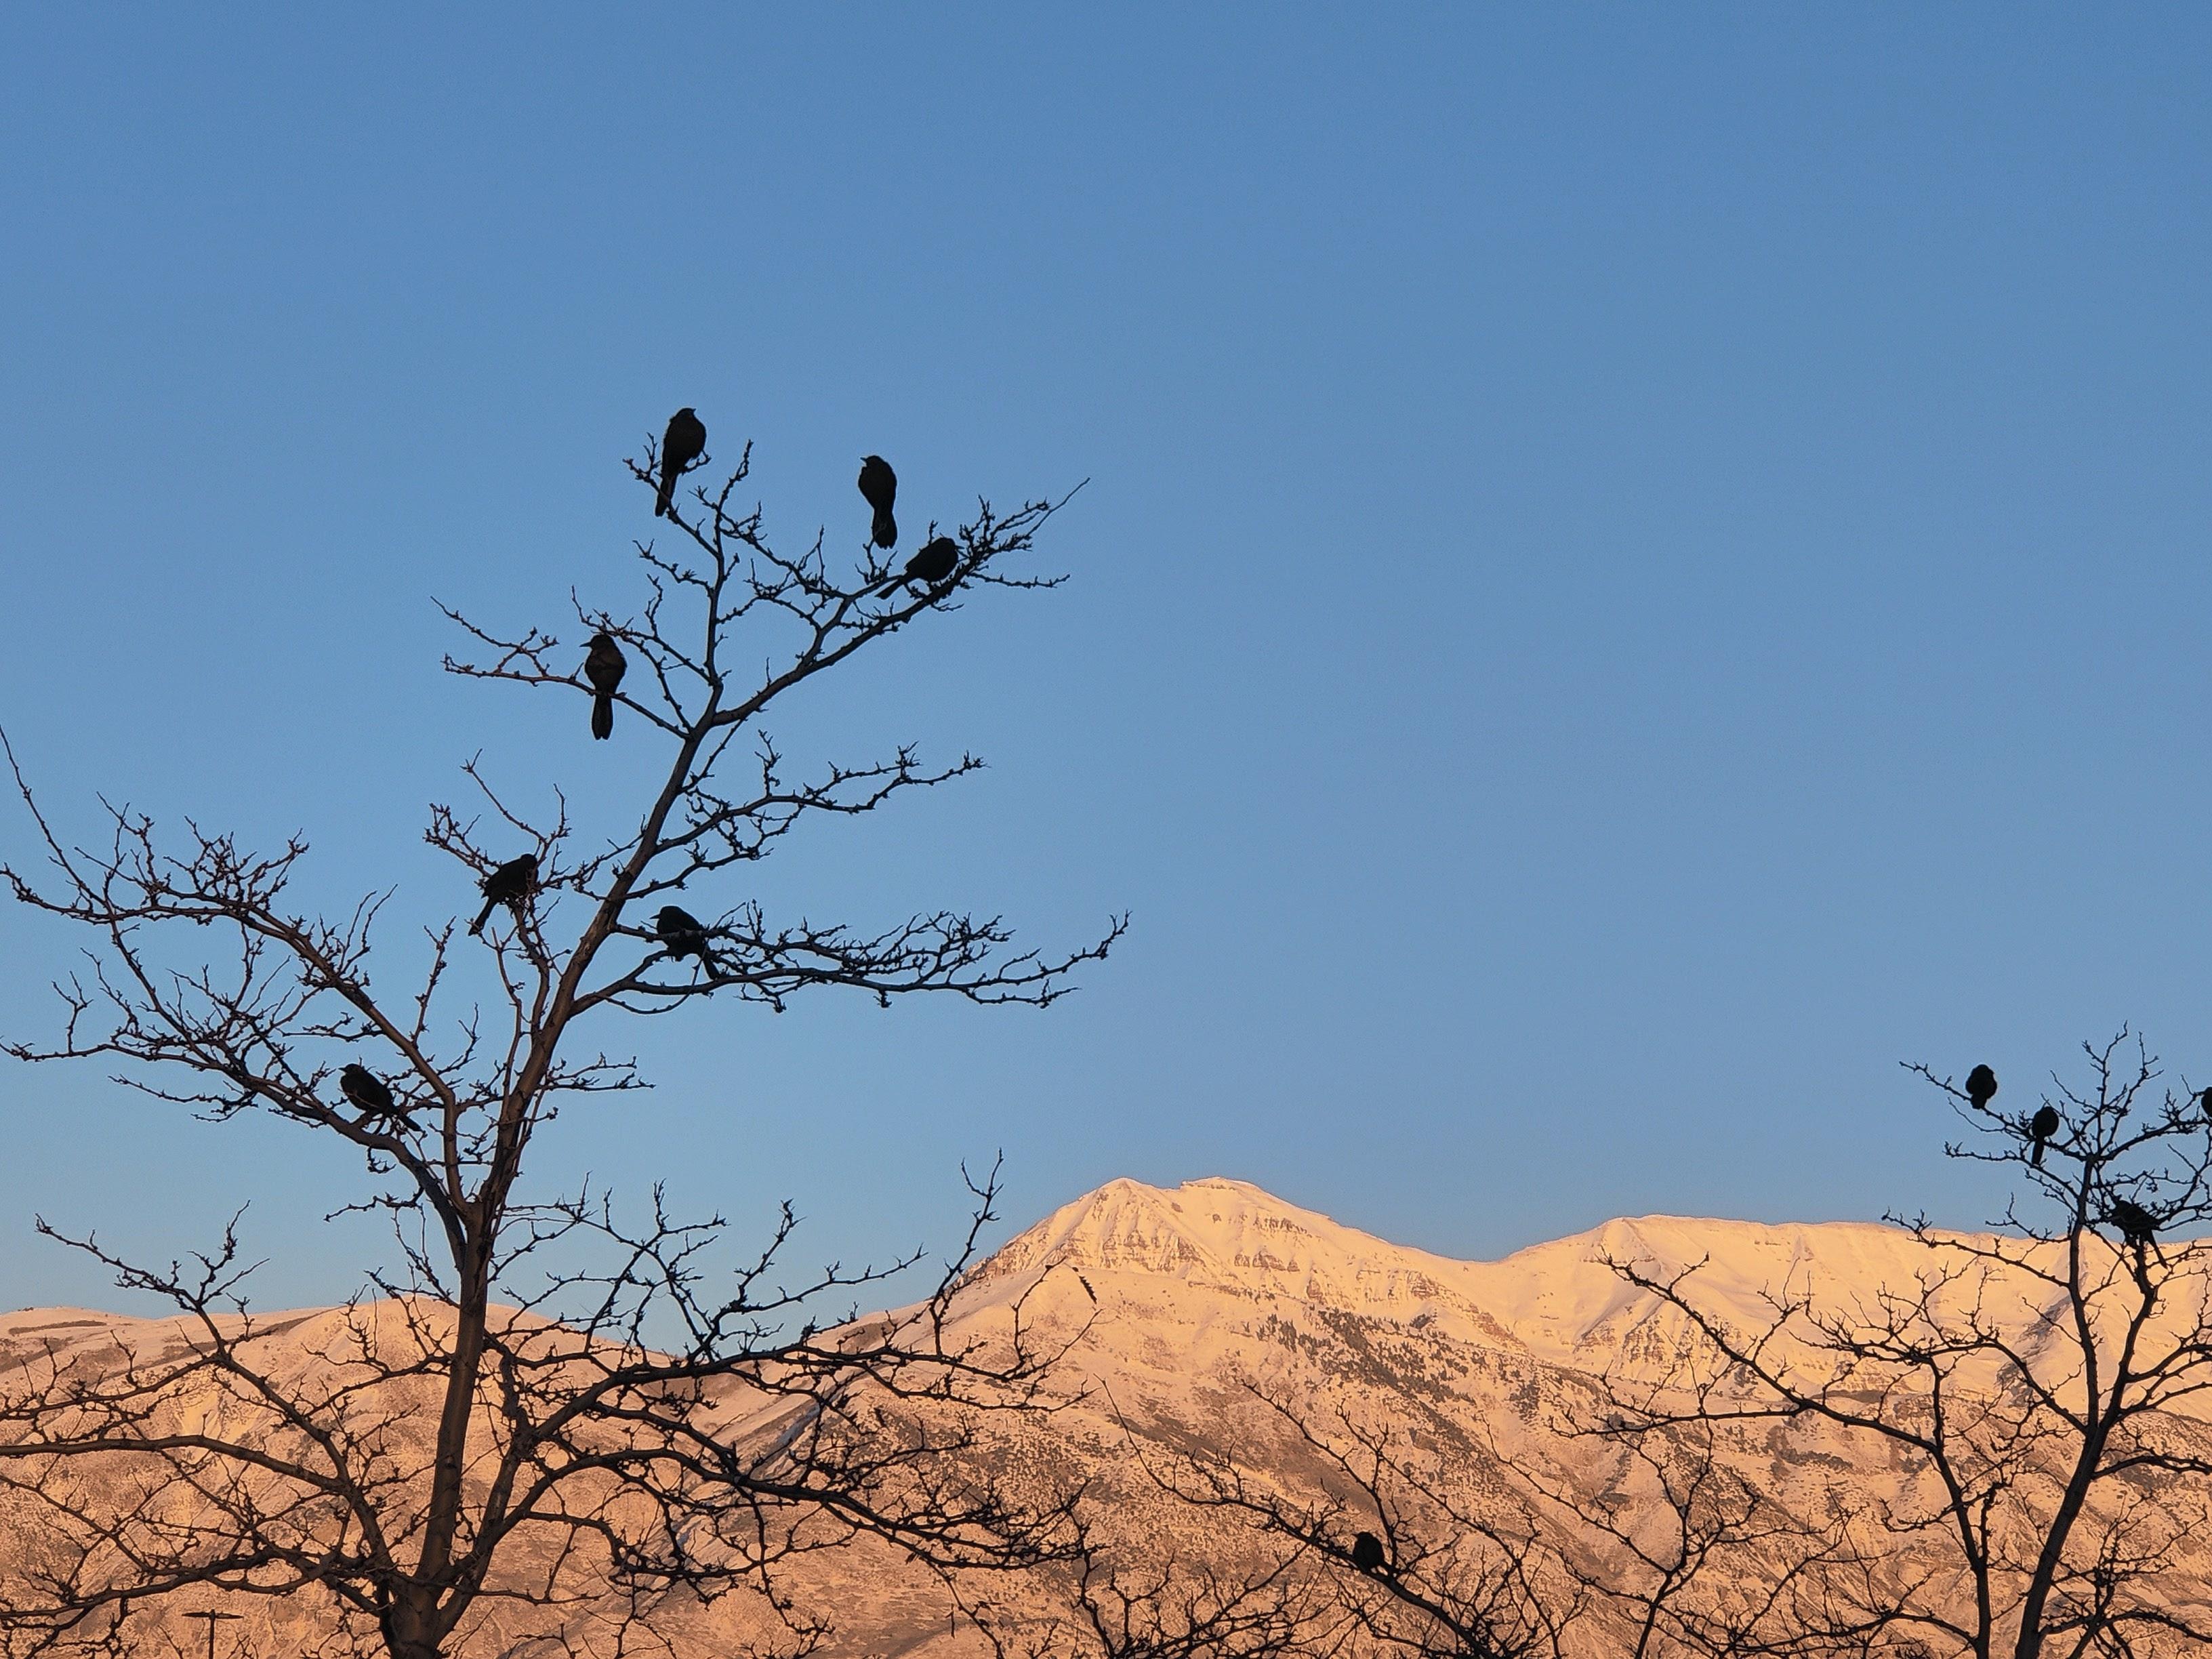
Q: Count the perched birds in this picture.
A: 12